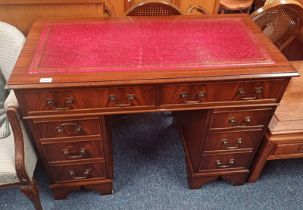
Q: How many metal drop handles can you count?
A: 10